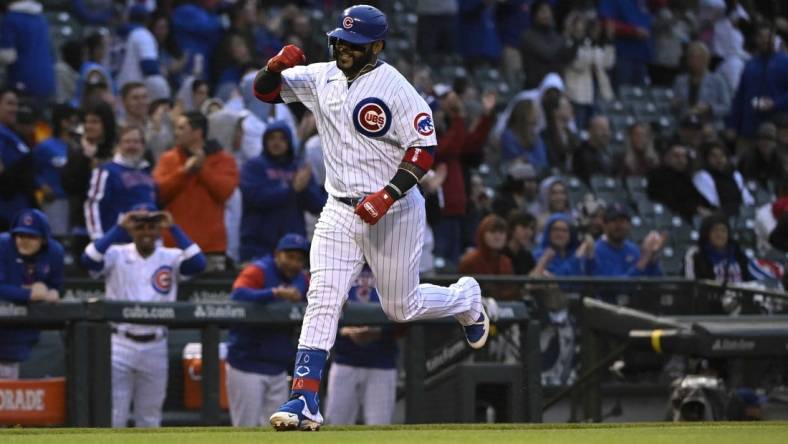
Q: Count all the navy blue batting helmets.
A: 1